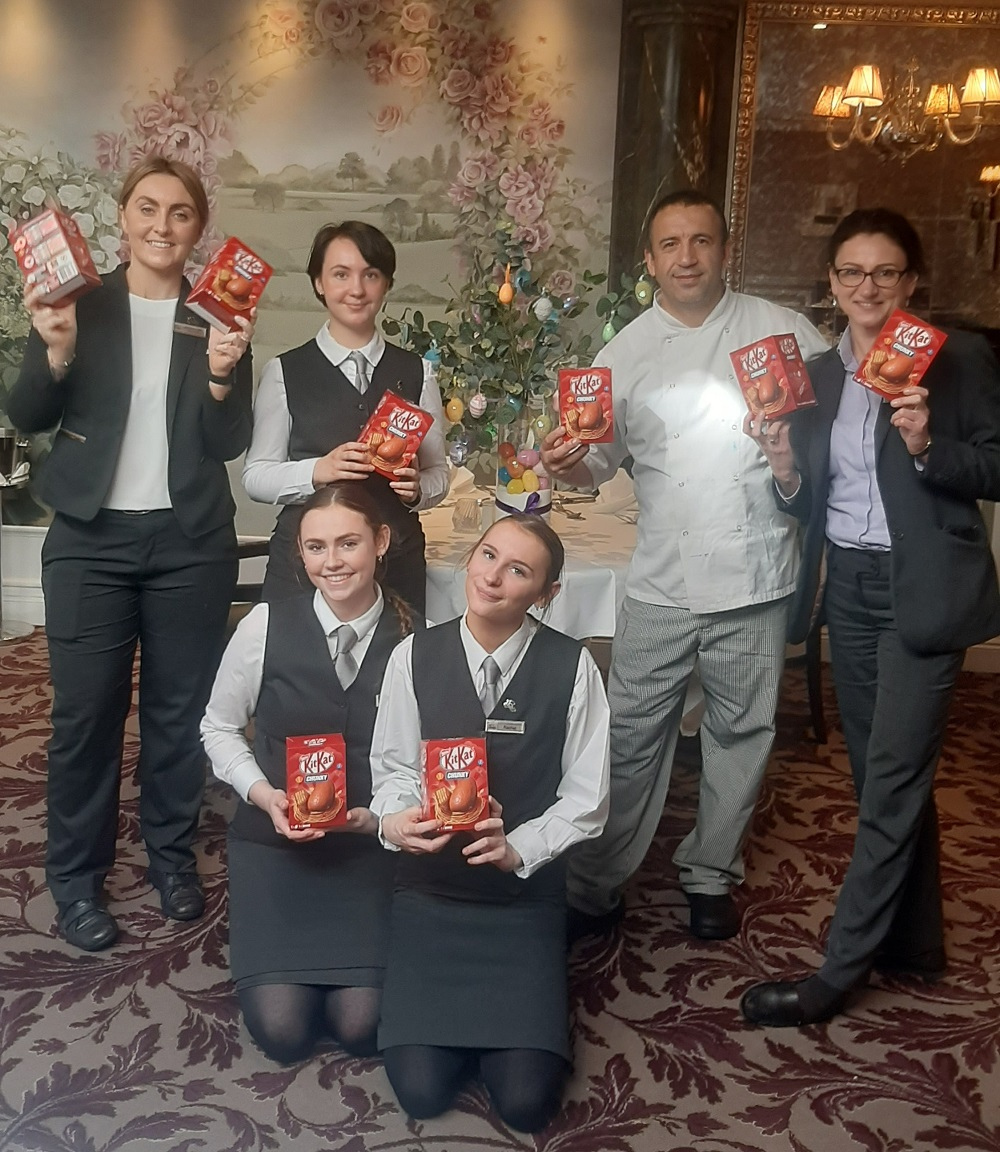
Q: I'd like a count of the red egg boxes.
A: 8